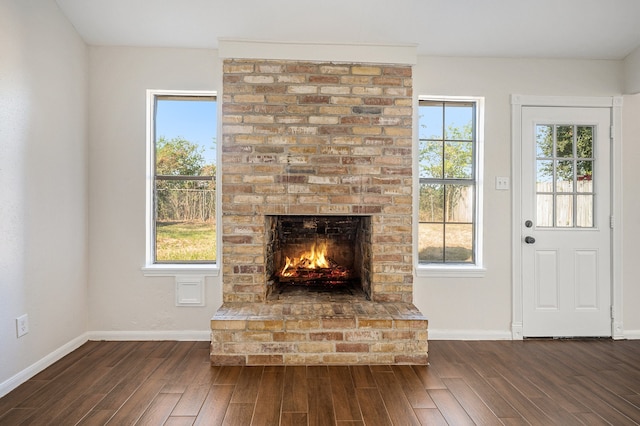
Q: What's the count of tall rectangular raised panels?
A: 2